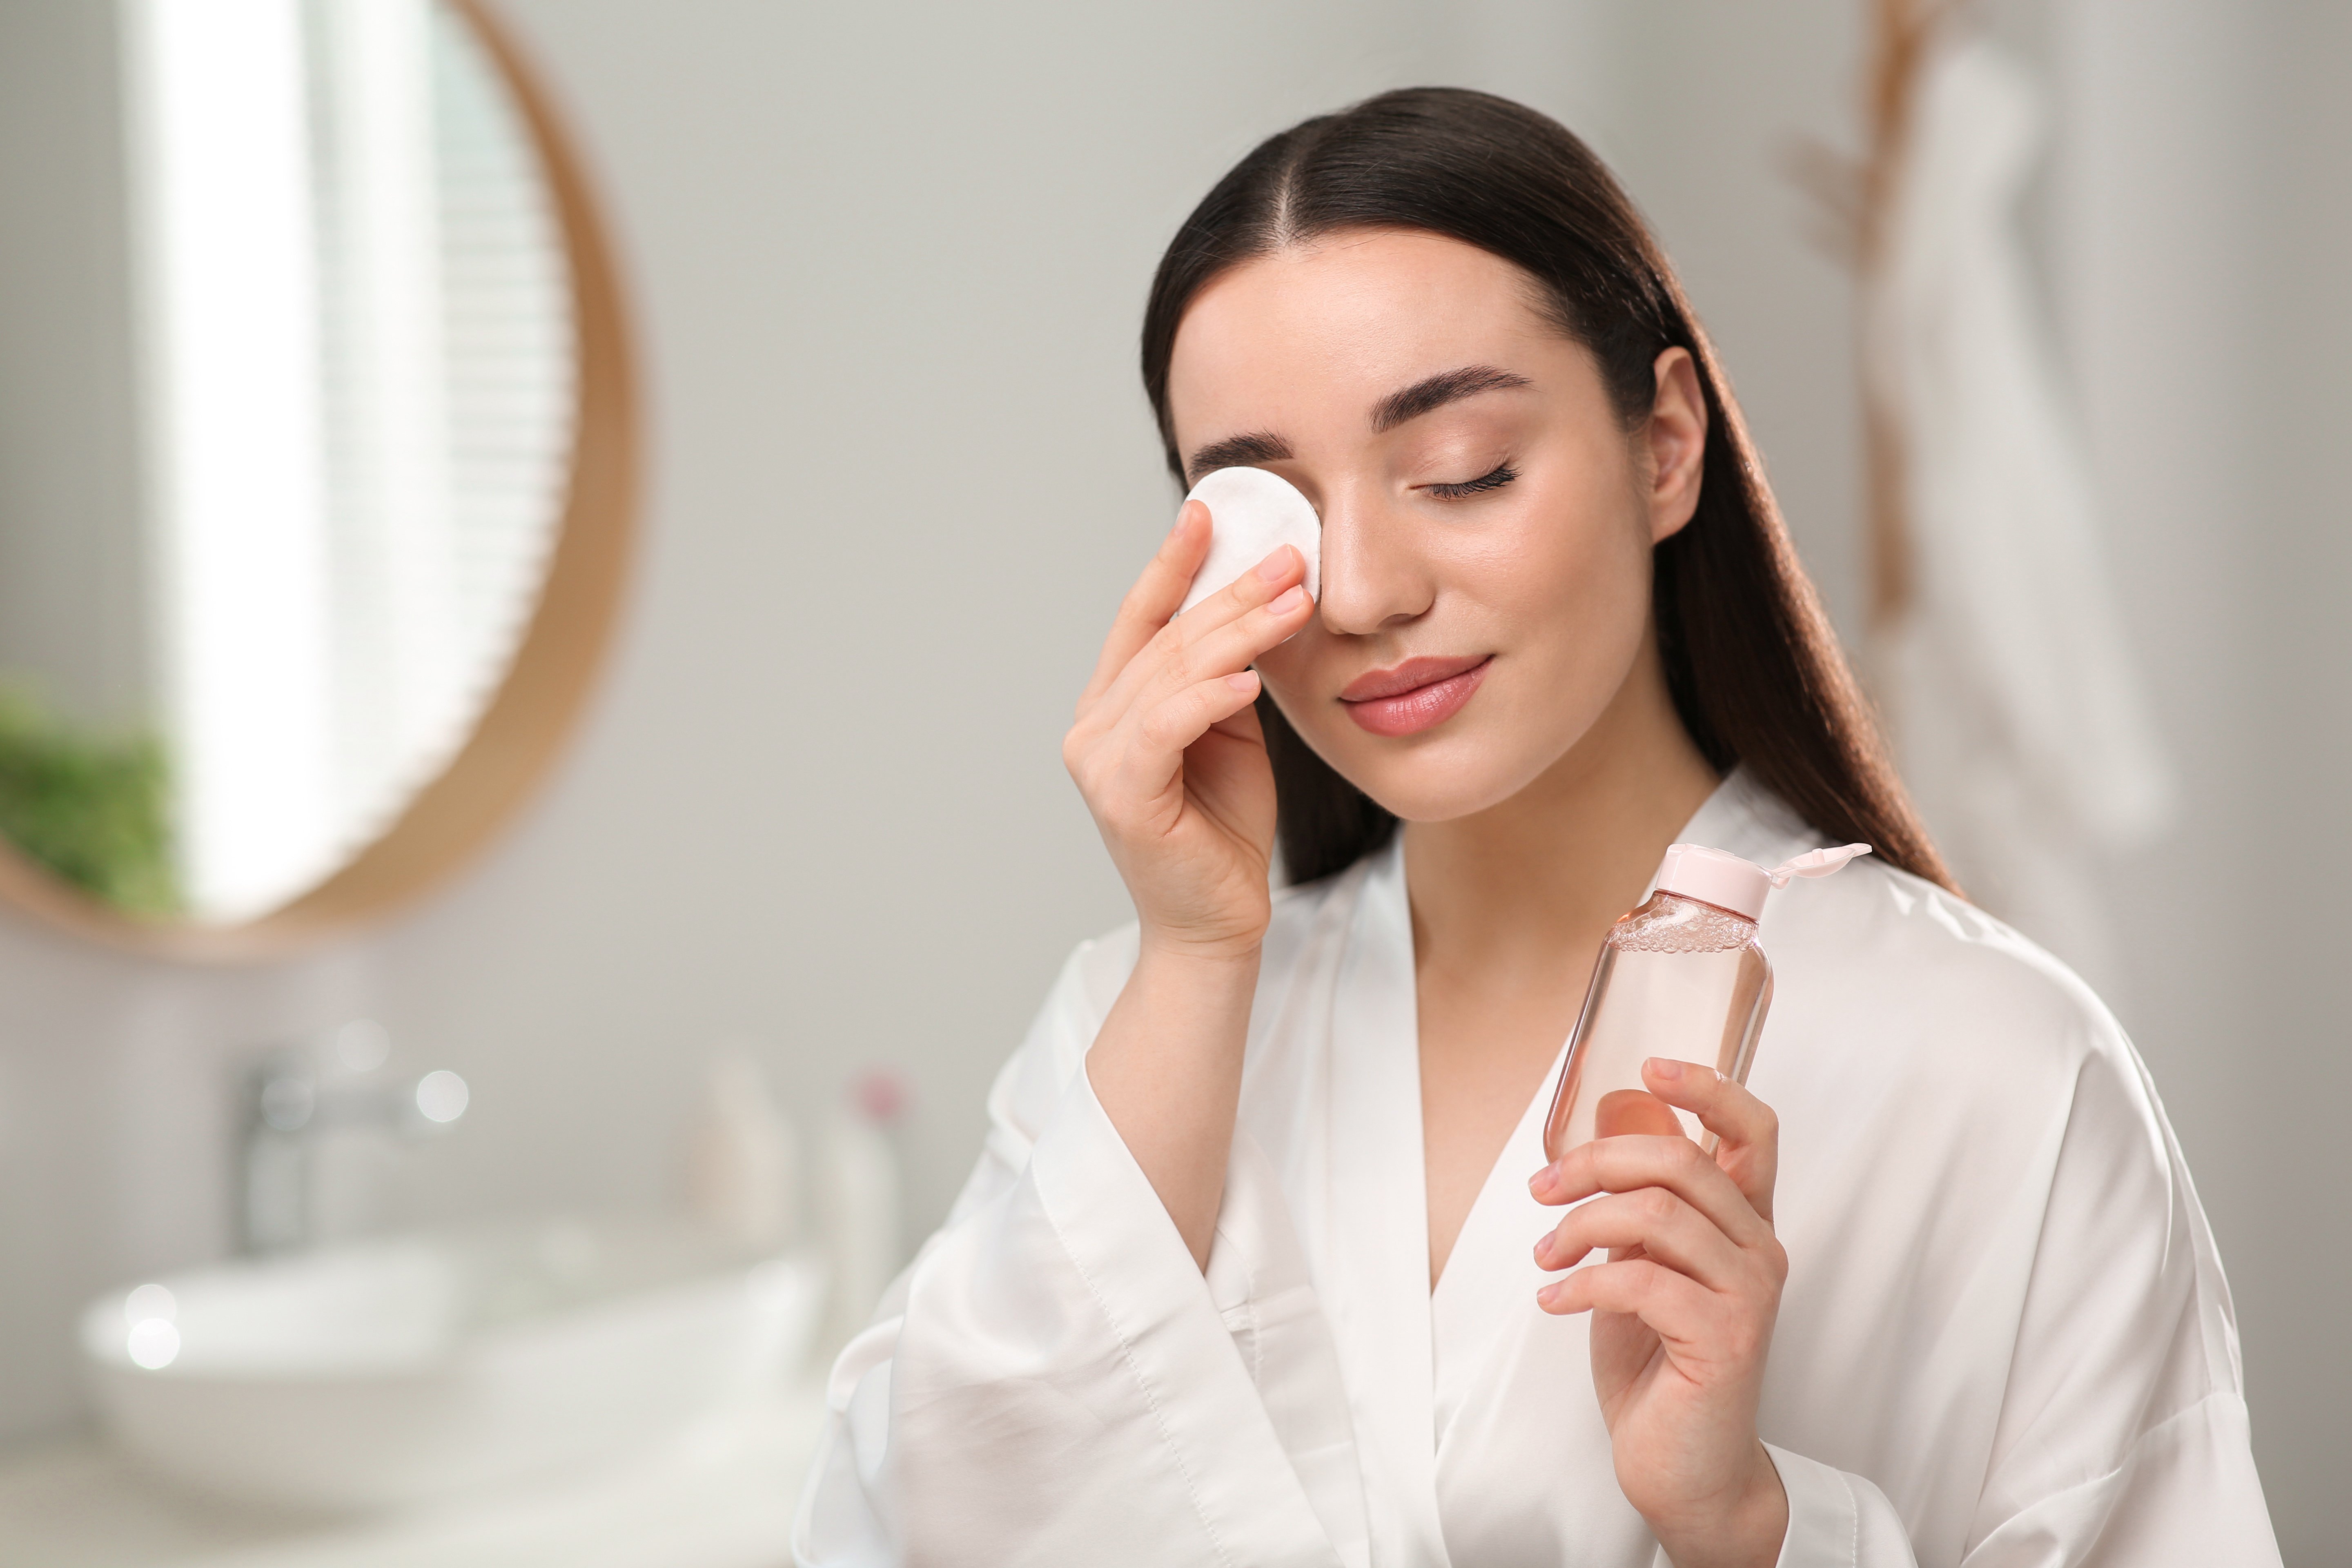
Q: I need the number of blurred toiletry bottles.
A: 2